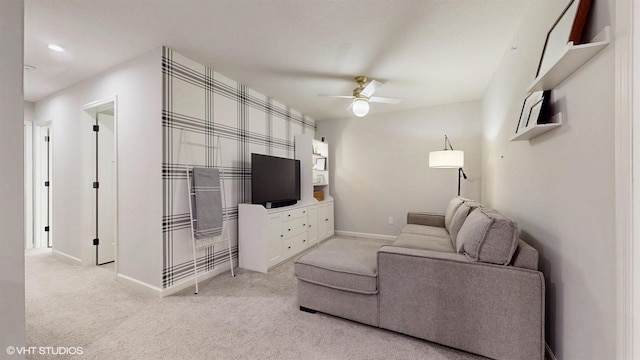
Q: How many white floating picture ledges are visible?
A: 2